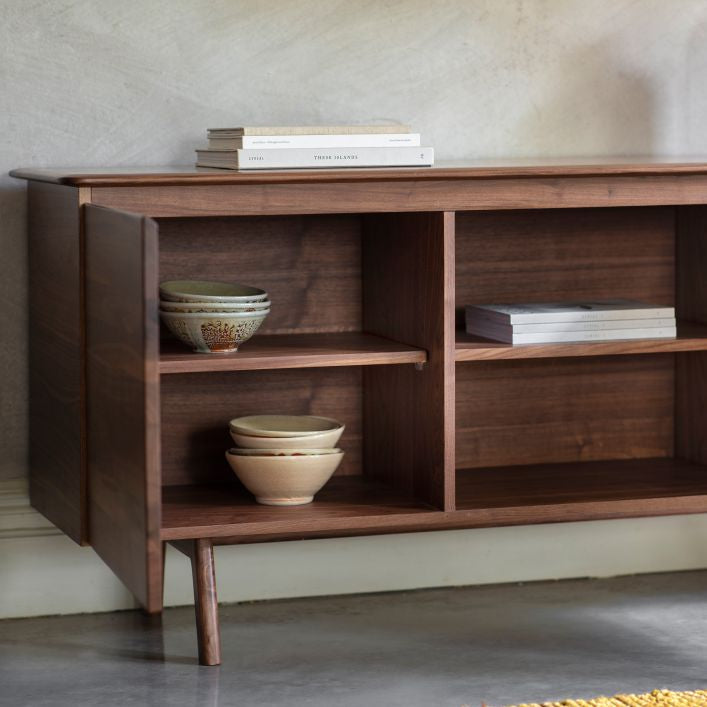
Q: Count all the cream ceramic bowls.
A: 4